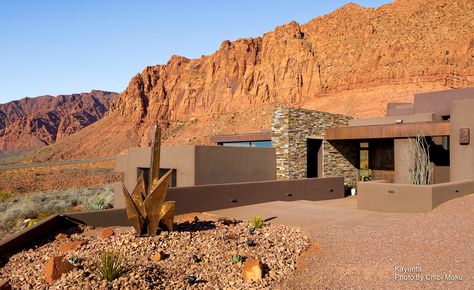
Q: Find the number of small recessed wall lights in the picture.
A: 5